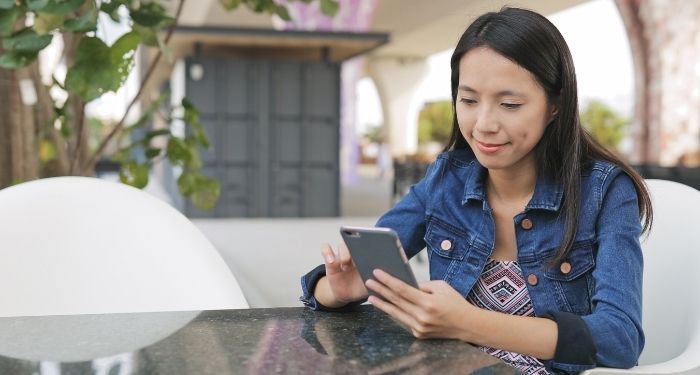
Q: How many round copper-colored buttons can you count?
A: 4